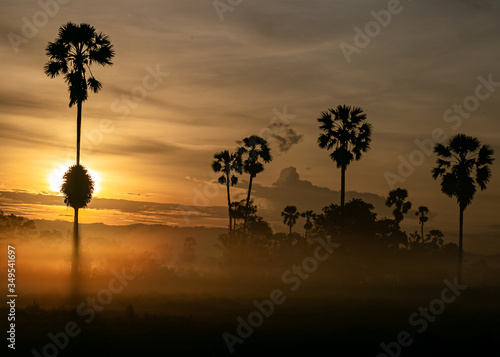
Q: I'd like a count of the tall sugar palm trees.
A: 5